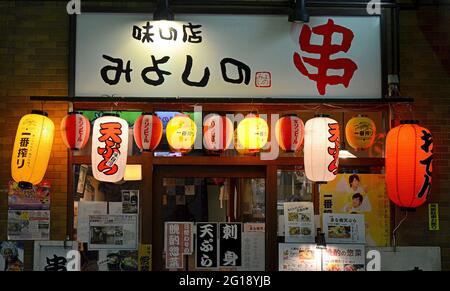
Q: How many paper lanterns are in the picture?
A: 11